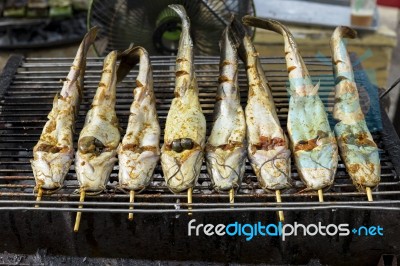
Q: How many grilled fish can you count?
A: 8